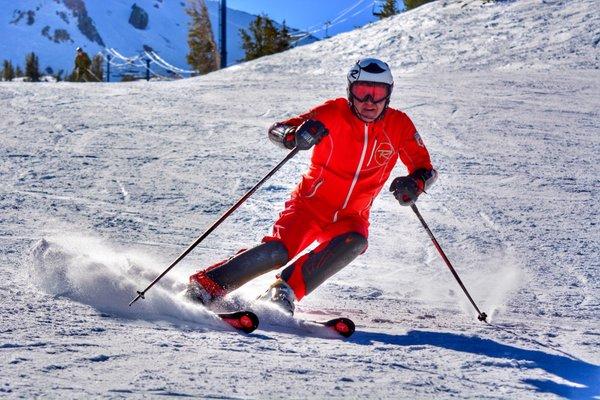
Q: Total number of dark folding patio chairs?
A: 0